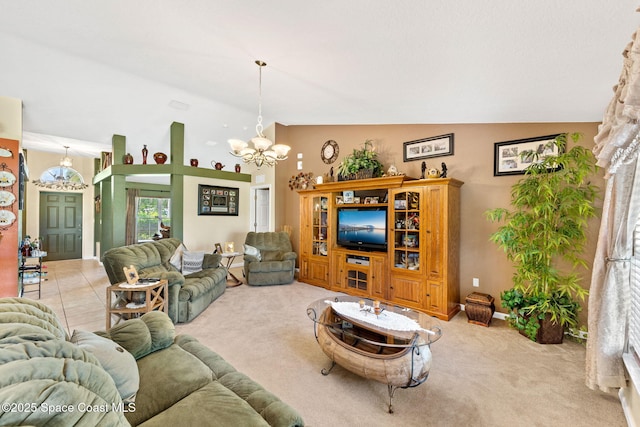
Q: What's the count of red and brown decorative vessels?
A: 6